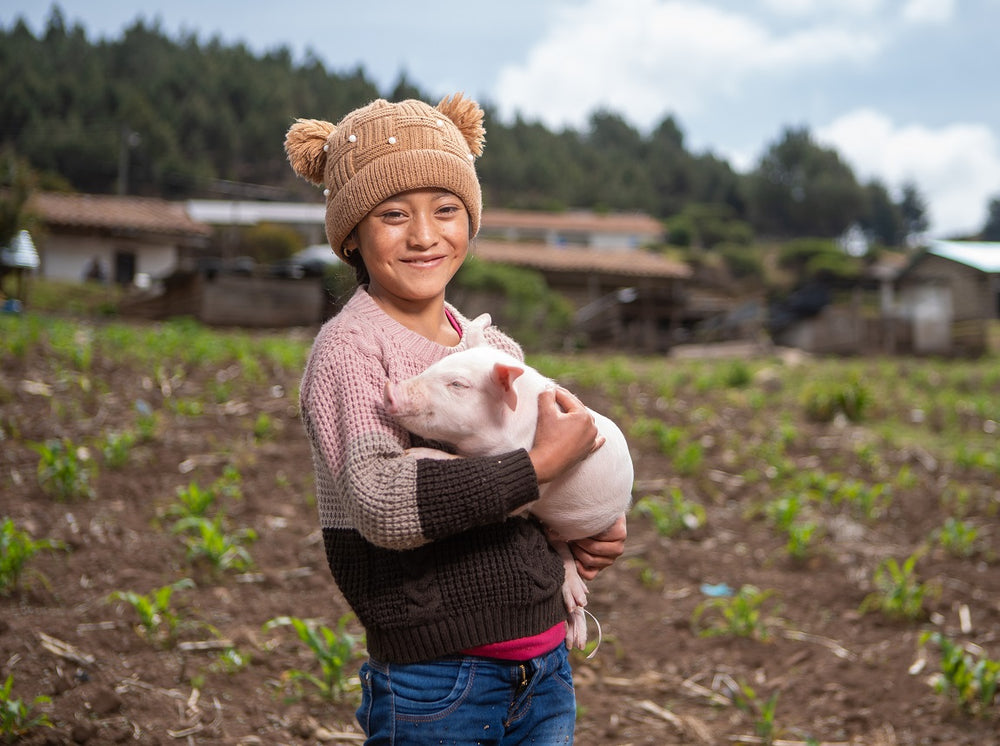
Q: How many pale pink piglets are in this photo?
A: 1